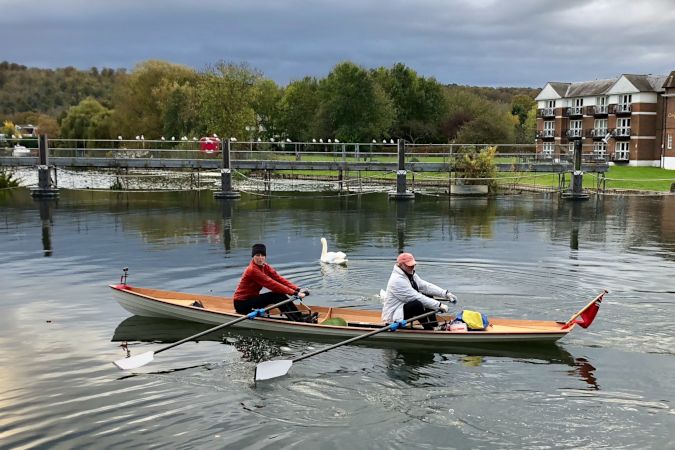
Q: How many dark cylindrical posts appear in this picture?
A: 4